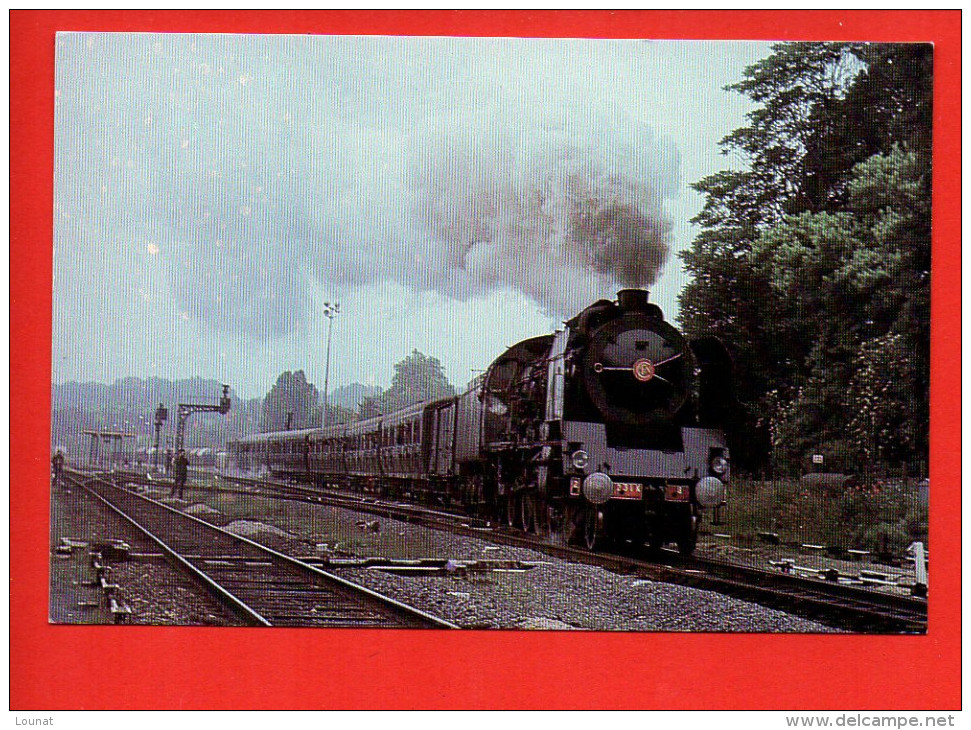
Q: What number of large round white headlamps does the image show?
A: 2